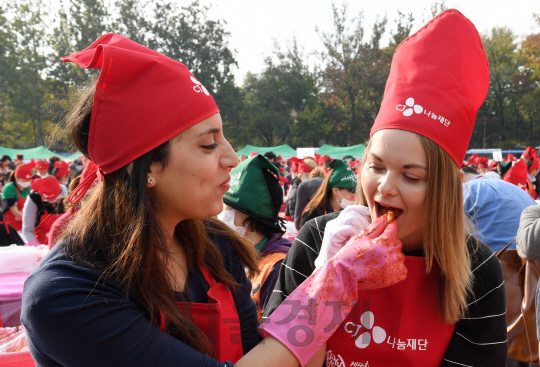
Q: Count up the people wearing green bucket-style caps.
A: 2